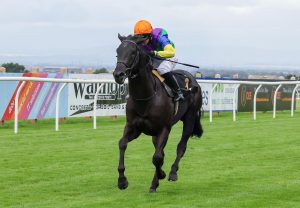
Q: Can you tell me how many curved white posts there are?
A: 8